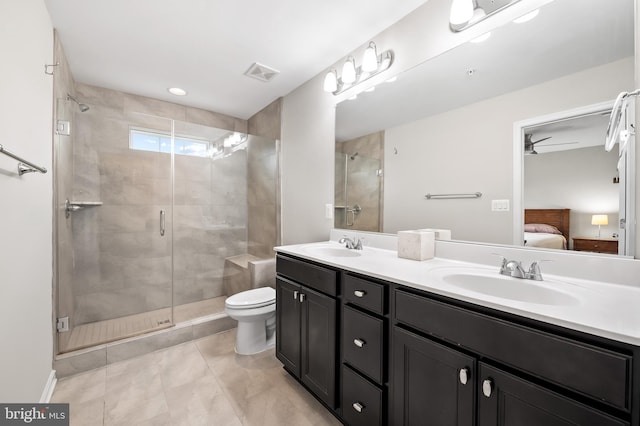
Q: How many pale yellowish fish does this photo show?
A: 0